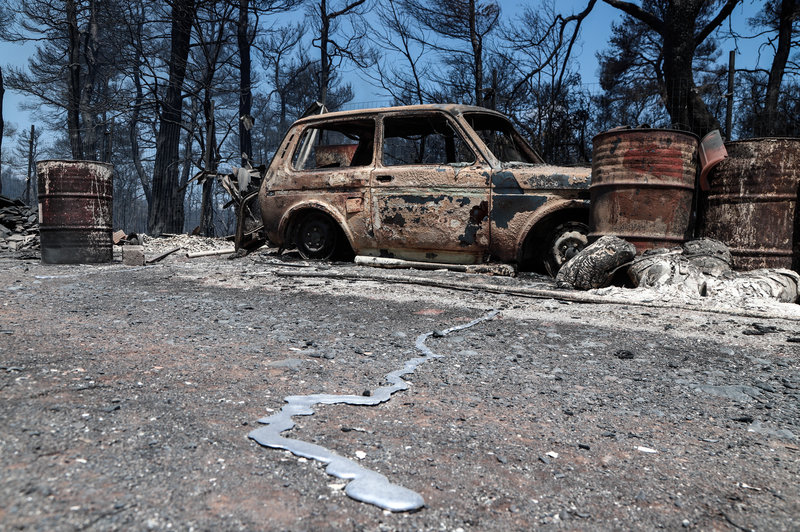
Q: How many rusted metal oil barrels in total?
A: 3